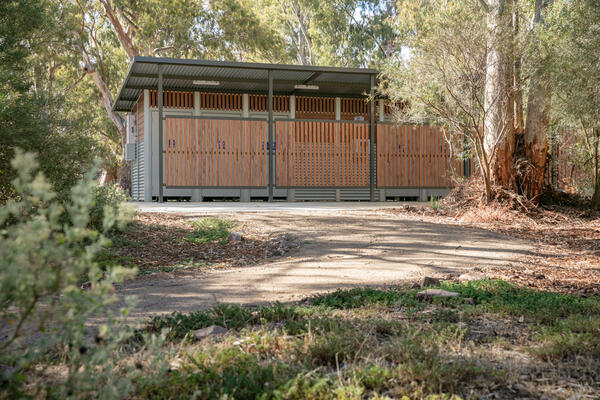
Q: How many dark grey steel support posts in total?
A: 3